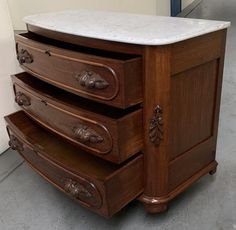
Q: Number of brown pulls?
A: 6